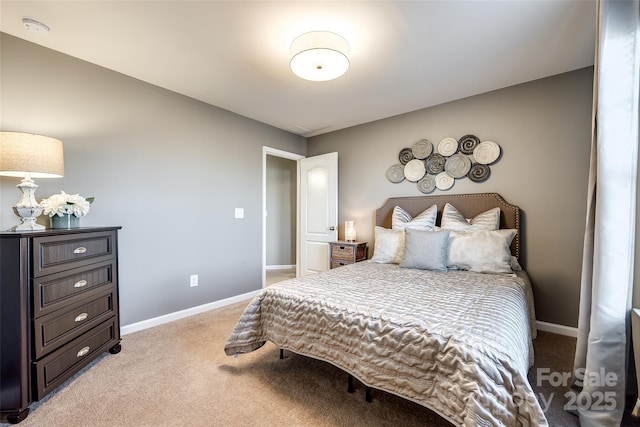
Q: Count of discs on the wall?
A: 12